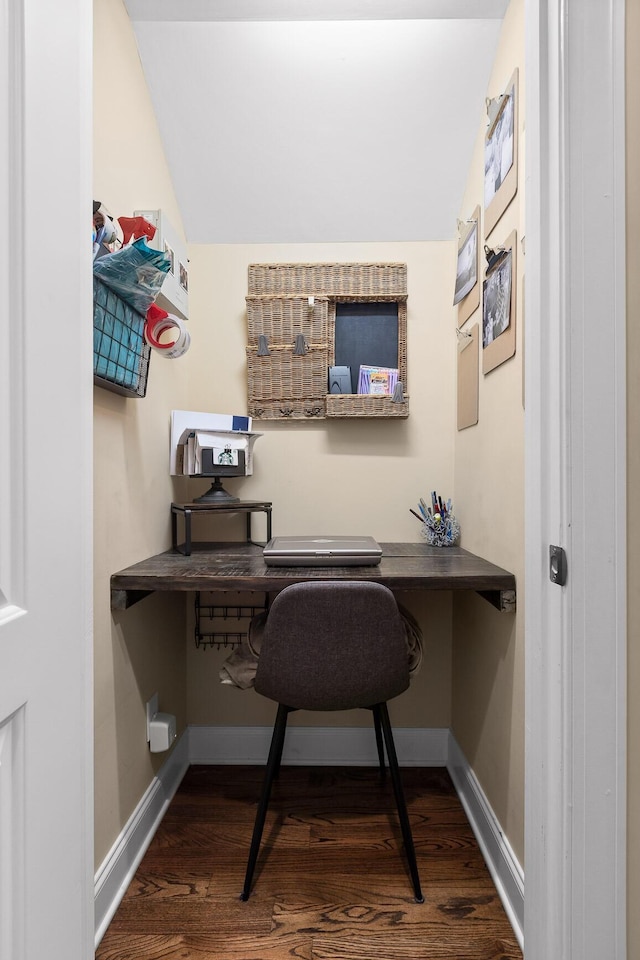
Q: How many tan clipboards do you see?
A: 4